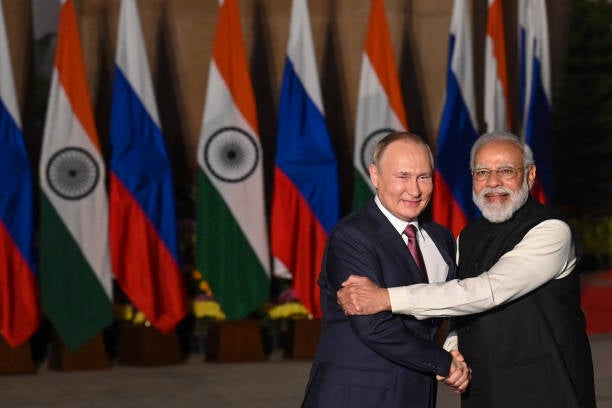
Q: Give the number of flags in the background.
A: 9